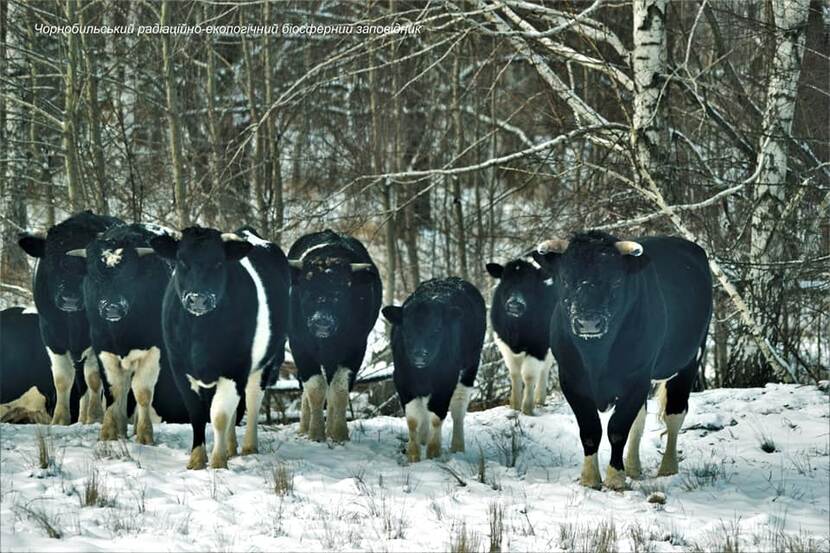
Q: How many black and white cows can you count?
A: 8